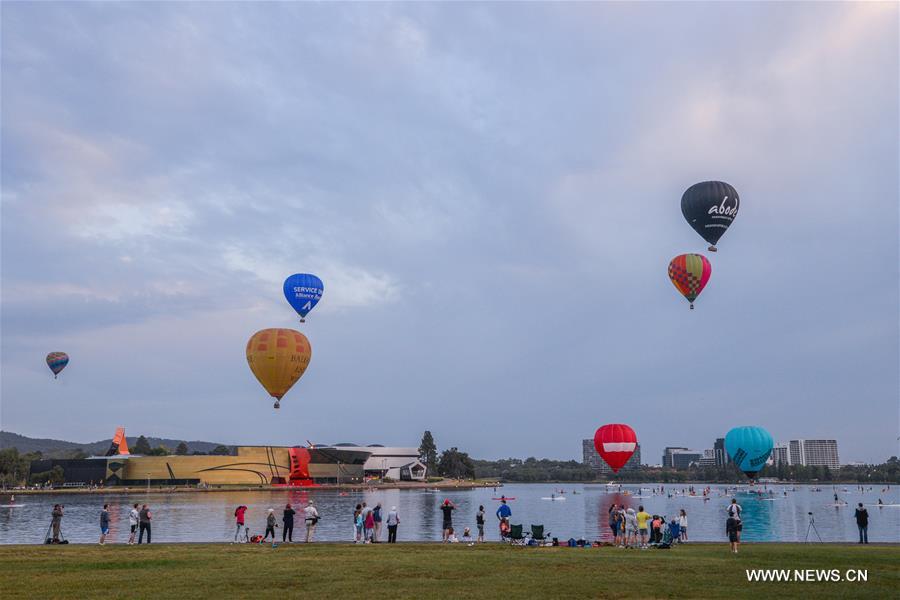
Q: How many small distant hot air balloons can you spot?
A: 1